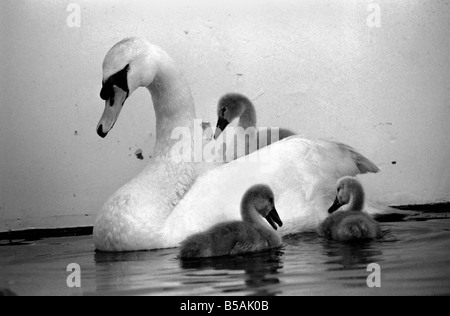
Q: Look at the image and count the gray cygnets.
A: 3